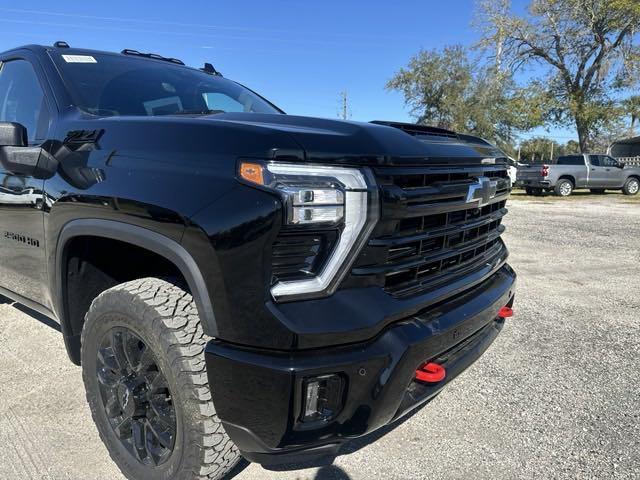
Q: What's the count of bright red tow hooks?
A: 2